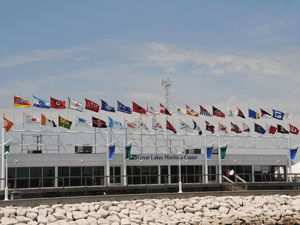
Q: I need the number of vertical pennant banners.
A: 6